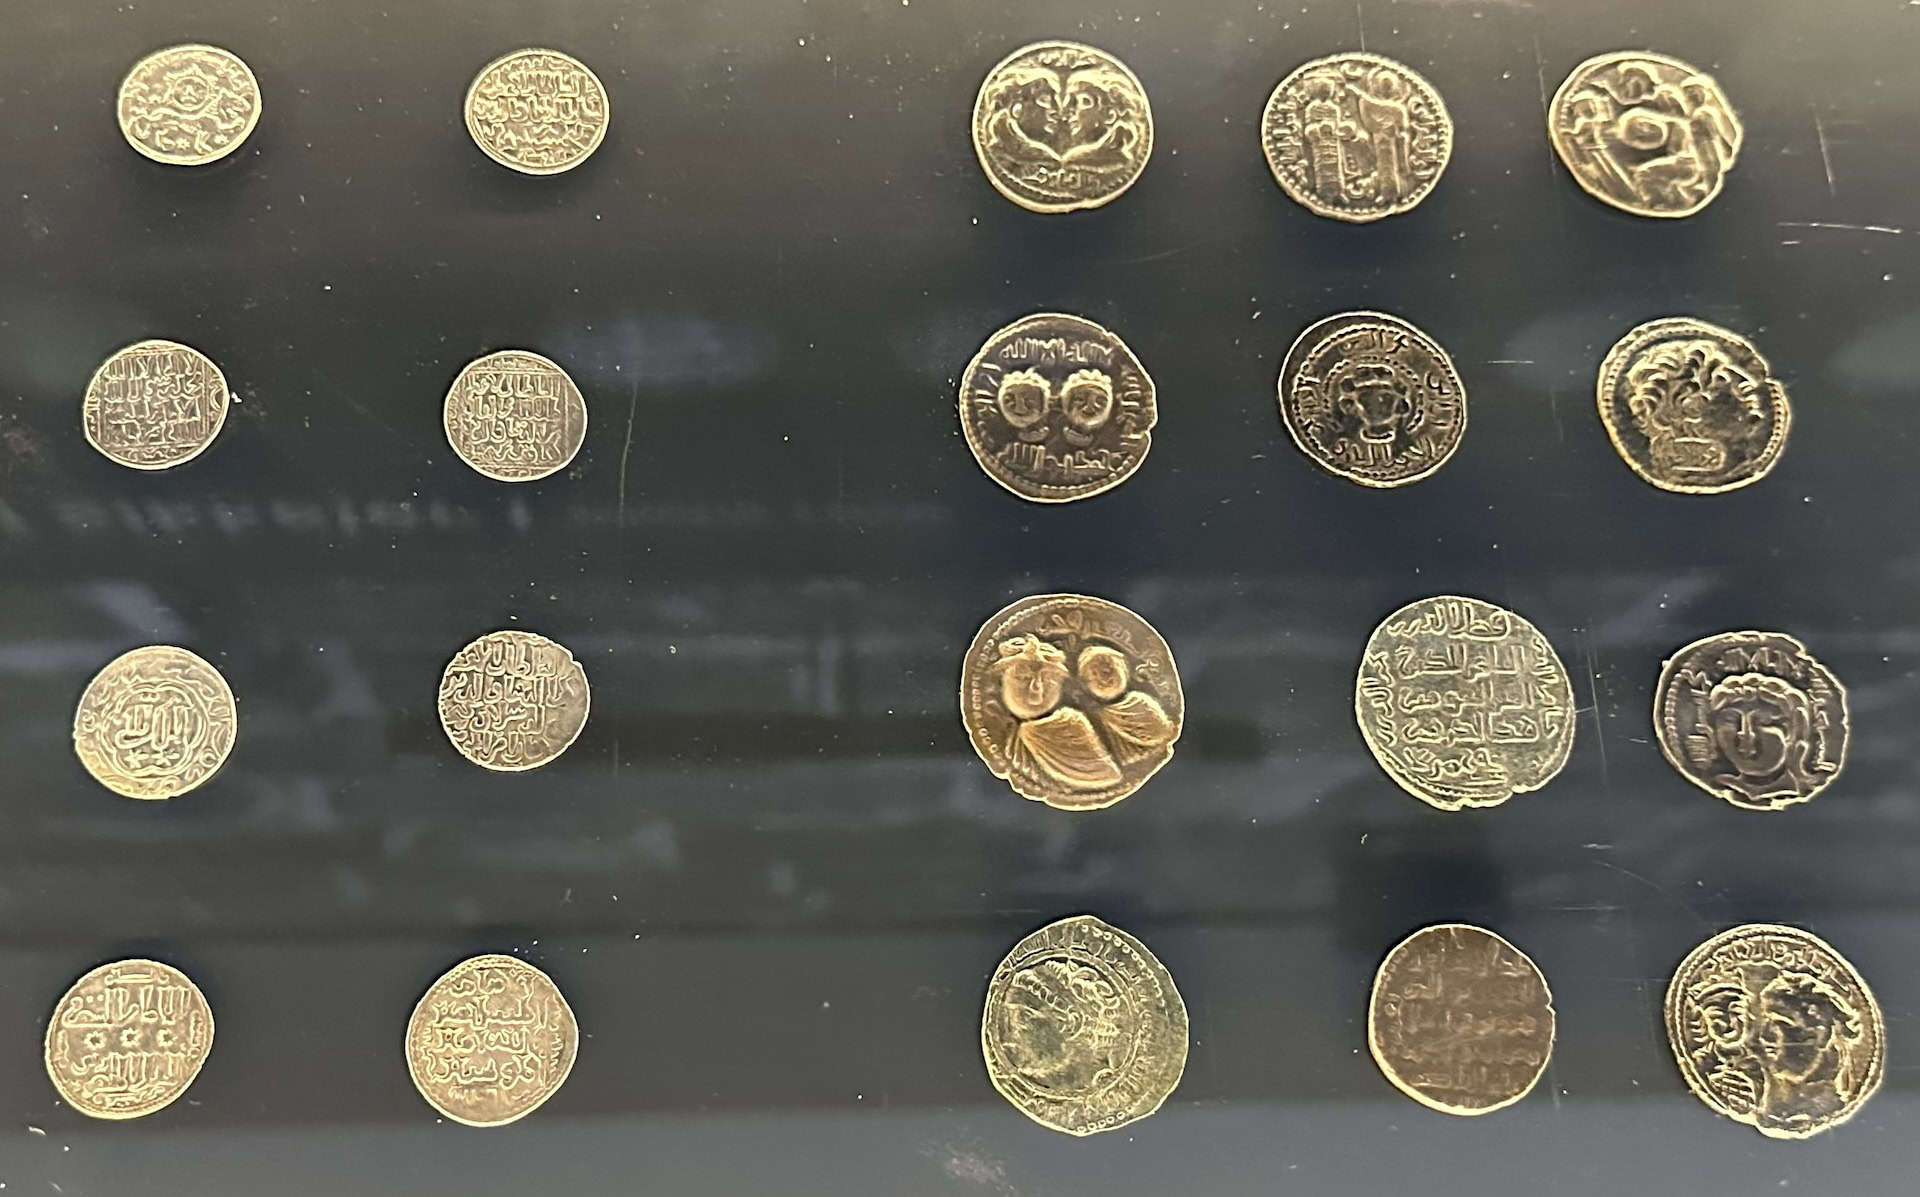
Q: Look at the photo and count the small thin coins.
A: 8